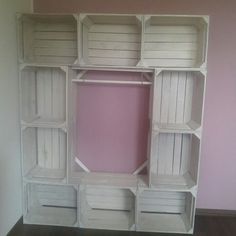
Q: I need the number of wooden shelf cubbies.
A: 10